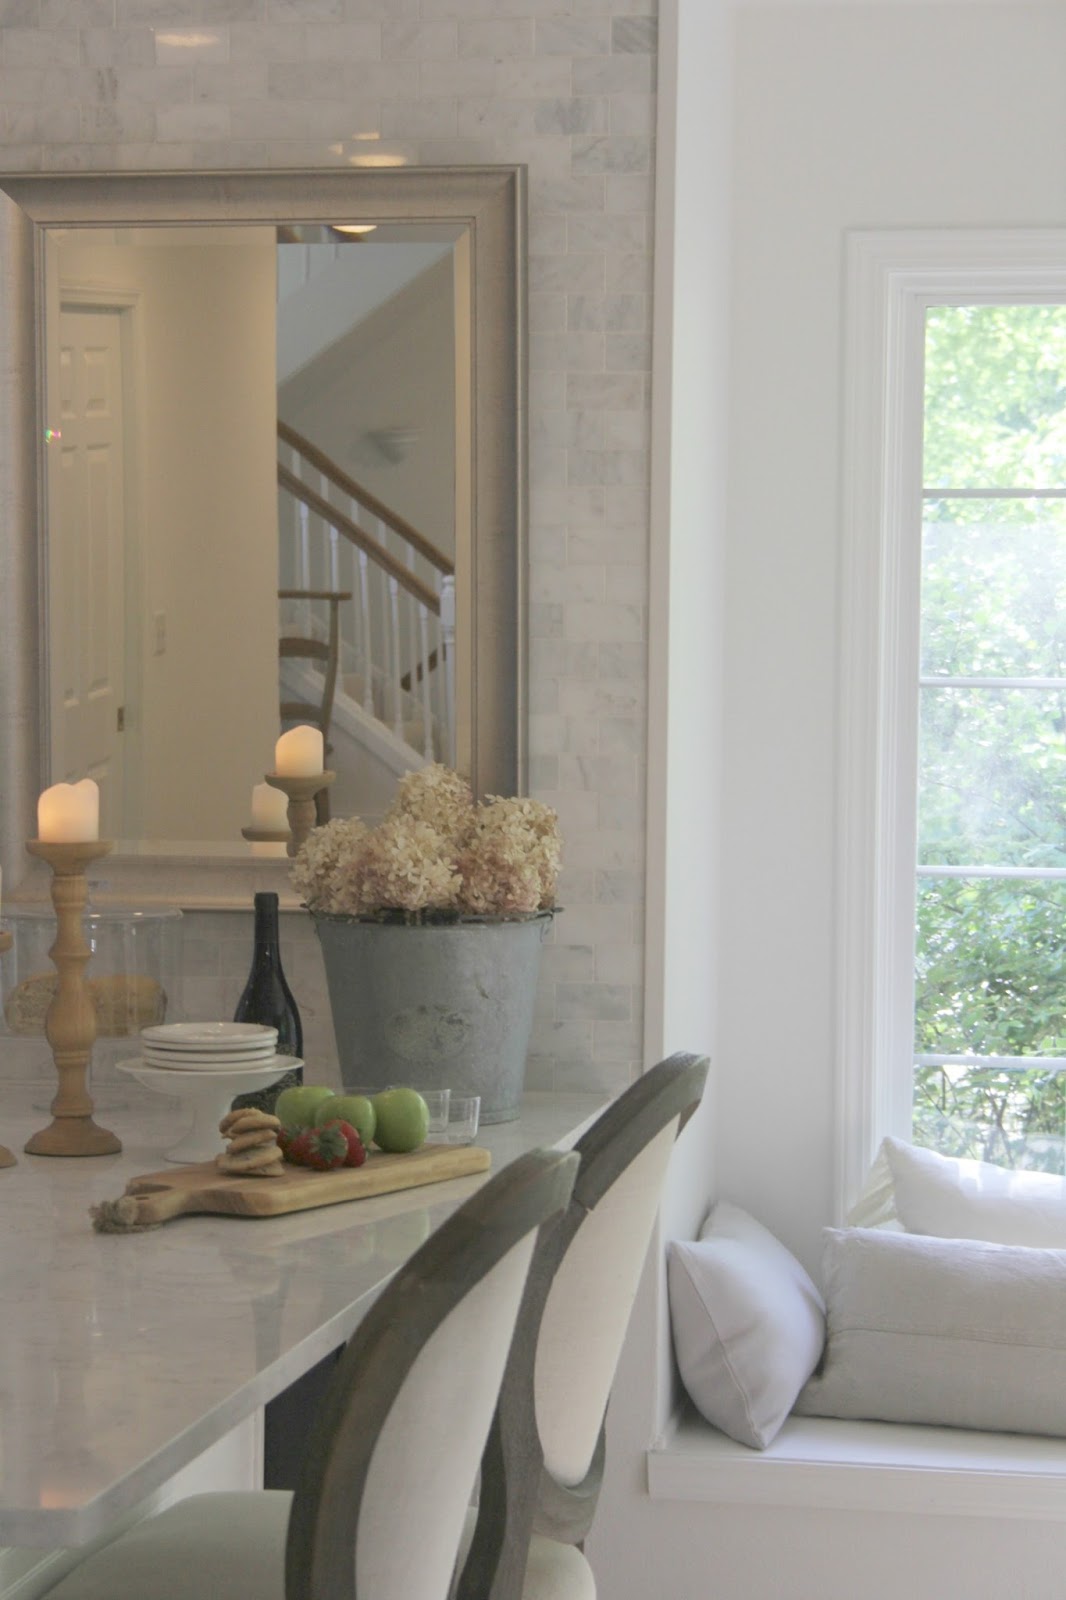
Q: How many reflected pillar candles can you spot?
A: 2